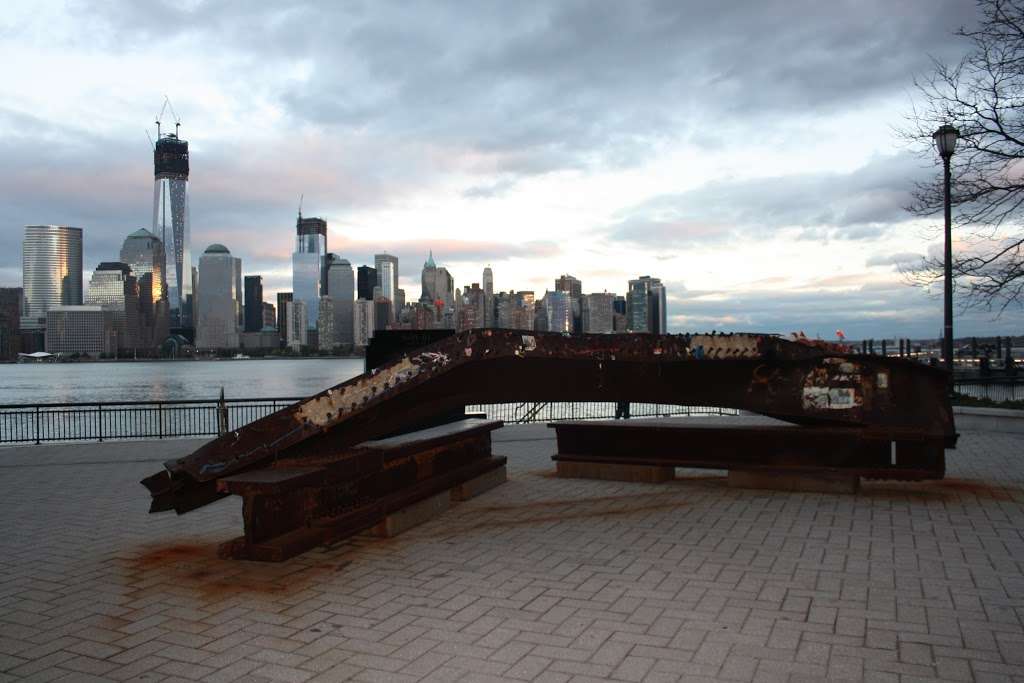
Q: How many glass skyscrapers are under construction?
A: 2